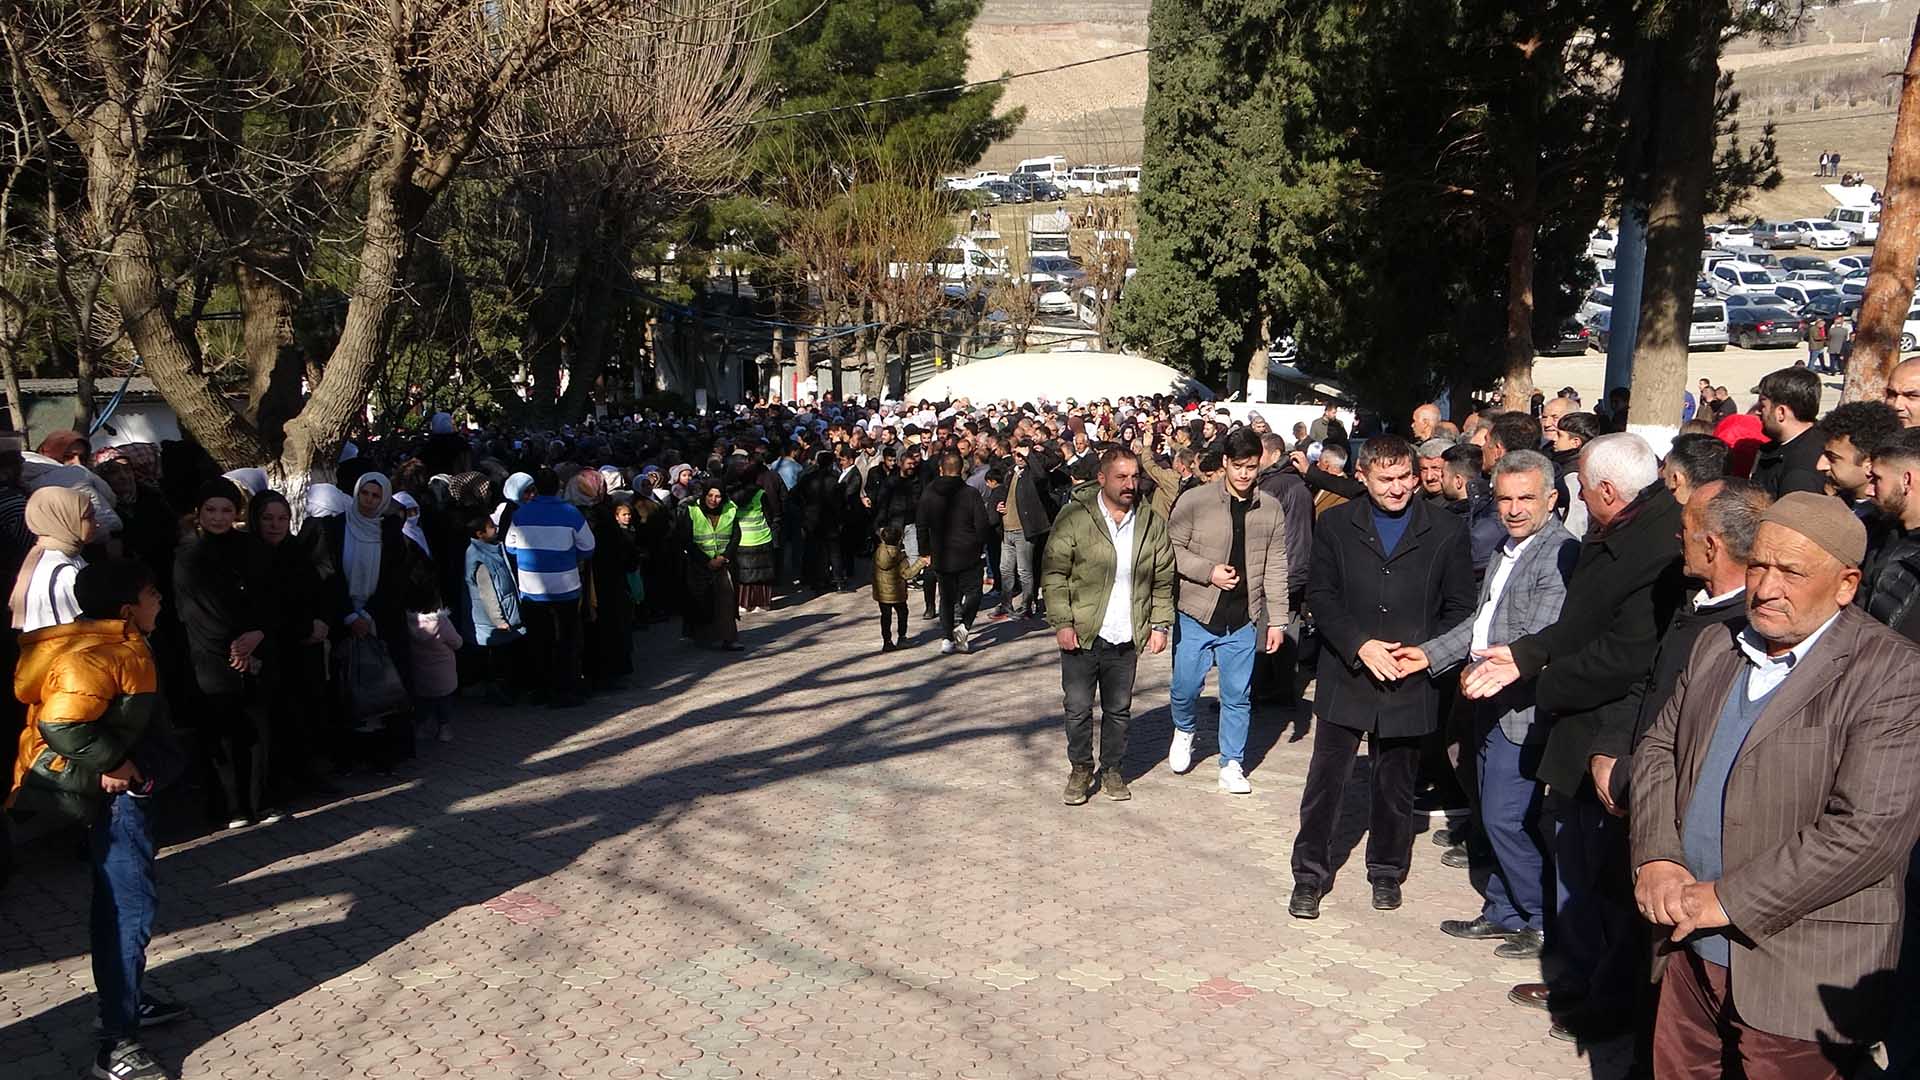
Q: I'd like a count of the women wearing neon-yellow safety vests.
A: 2